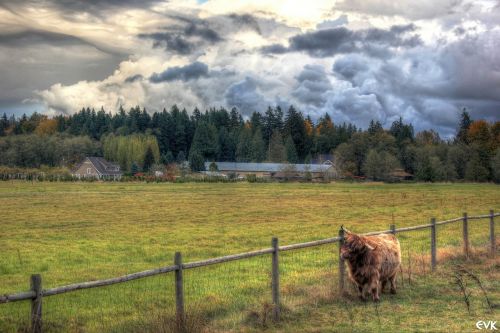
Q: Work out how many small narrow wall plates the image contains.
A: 0